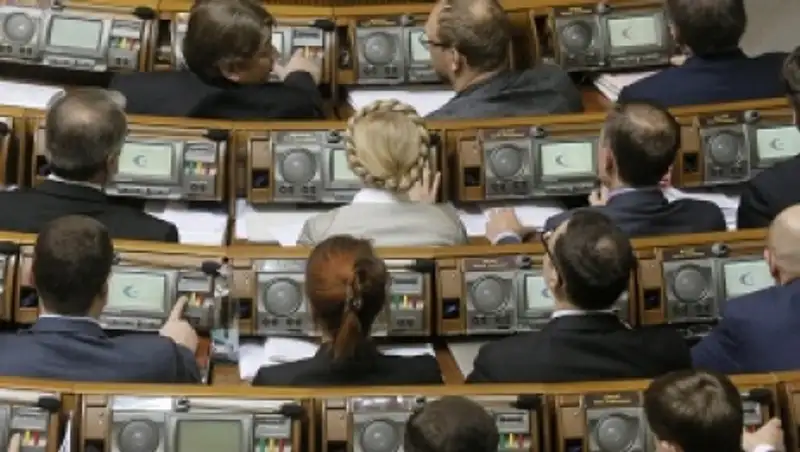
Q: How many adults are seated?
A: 13